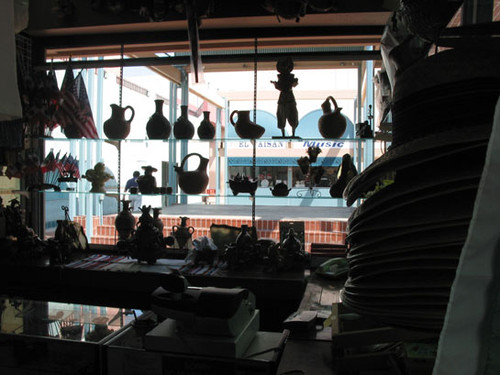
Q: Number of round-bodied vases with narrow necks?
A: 3